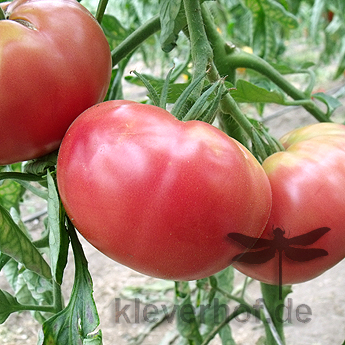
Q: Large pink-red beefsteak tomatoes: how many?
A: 3